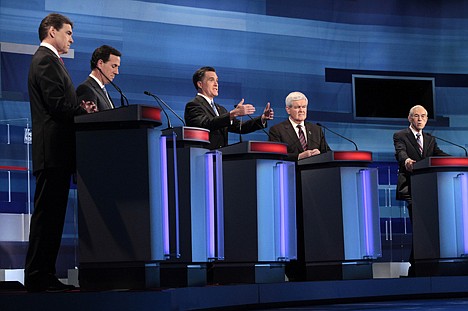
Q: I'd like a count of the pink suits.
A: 0